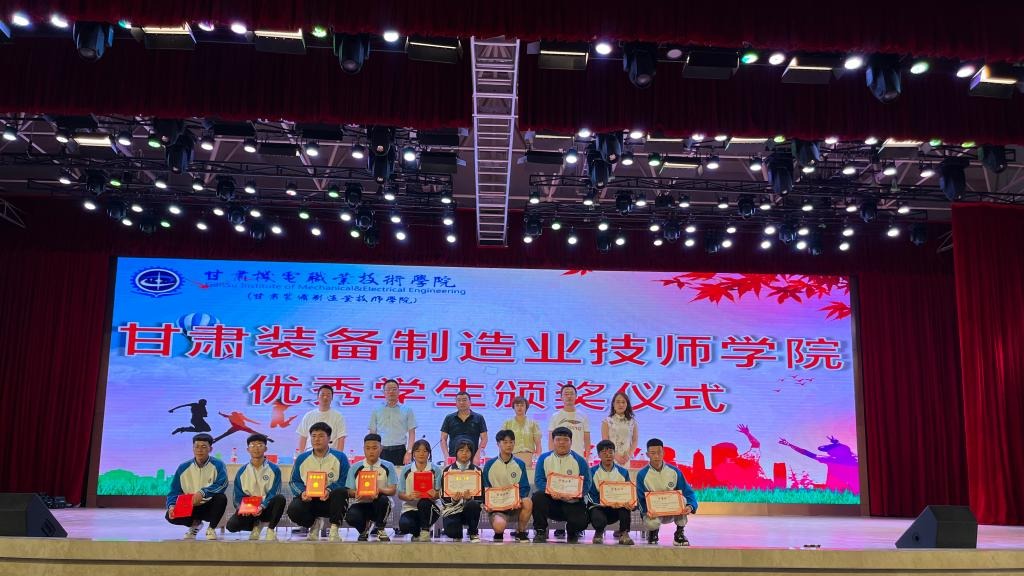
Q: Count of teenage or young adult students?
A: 10